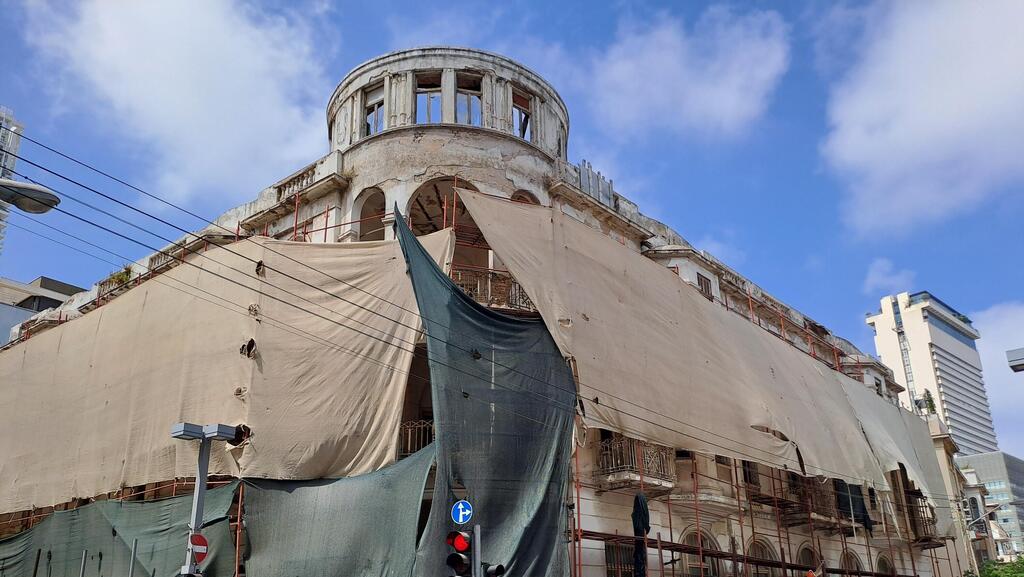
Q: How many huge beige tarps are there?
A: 2